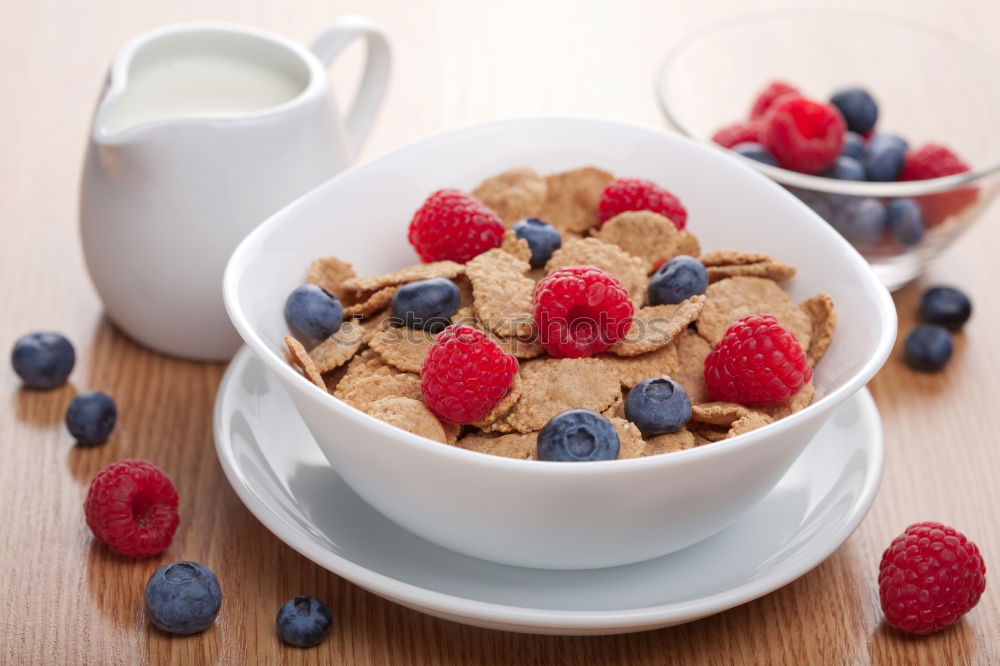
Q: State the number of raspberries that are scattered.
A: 2